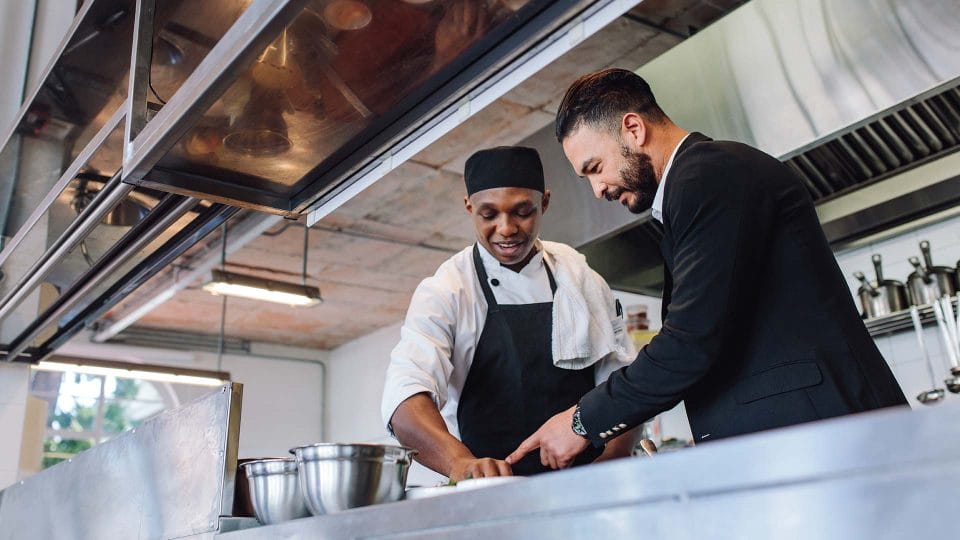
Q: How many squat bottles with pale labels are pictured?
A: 0